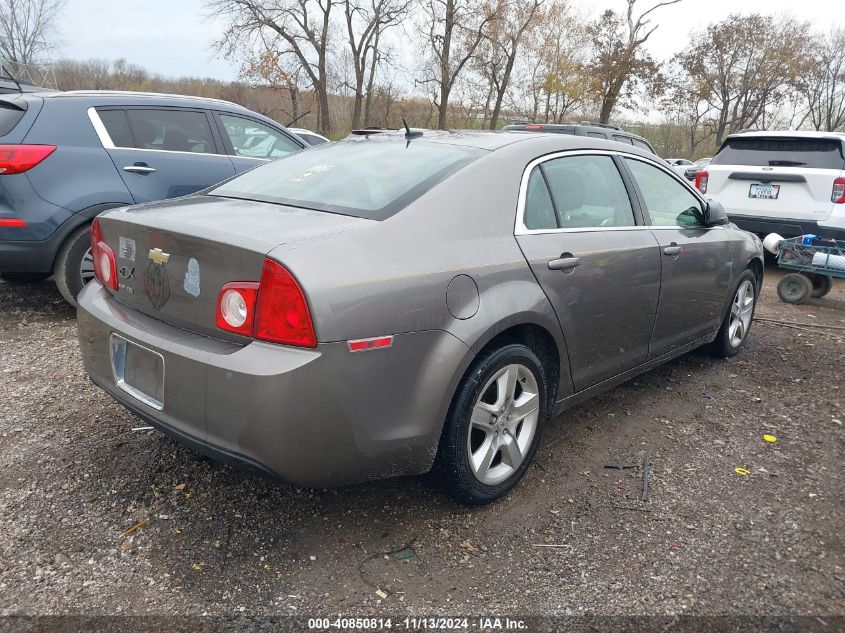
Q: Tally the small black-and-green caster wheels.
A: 2